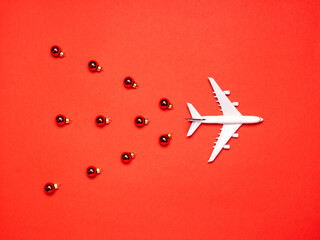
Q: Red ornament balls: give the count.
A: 11